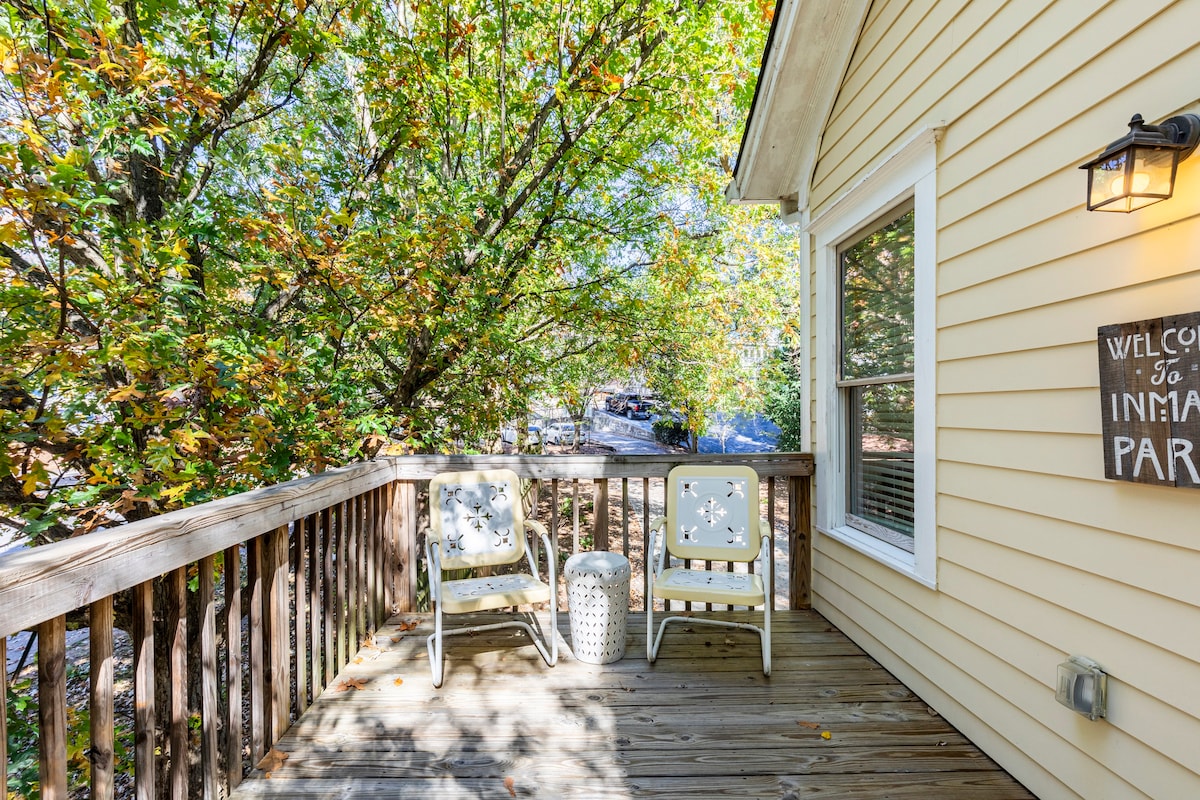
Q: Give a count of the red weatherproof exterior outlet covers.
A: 0